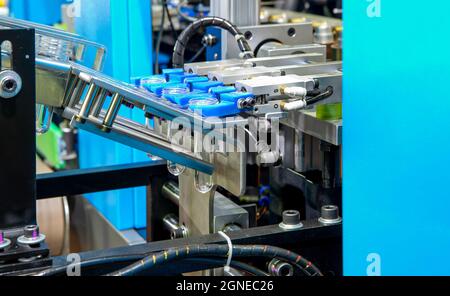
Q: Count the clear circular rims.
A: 3